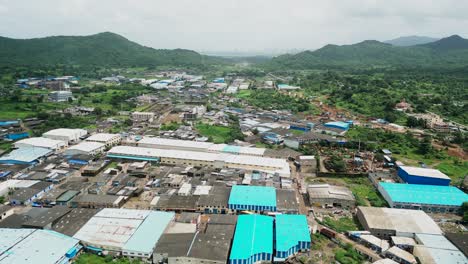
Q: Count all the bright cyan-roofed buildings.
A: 4